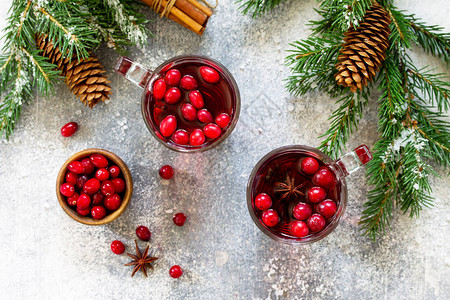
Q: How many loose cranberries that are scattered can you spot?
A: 6